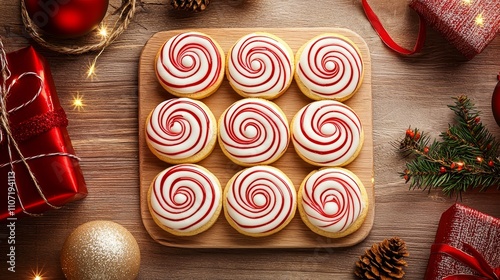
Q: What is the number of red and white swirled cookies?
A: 9